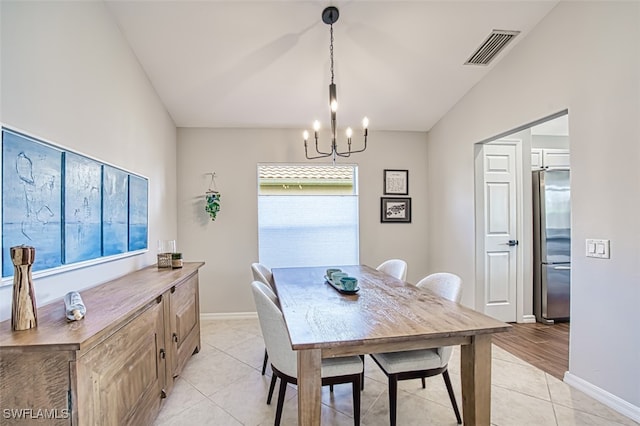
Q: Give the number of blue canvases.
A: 4